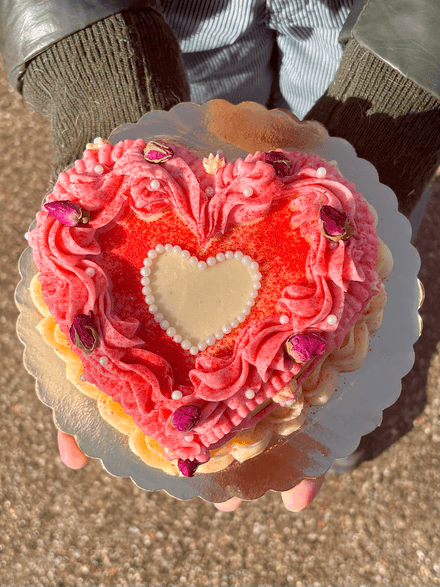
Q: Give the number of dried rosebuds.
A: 8